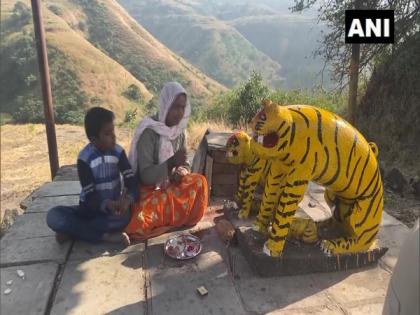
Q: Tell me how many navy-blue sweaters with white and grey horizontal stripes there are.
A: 1